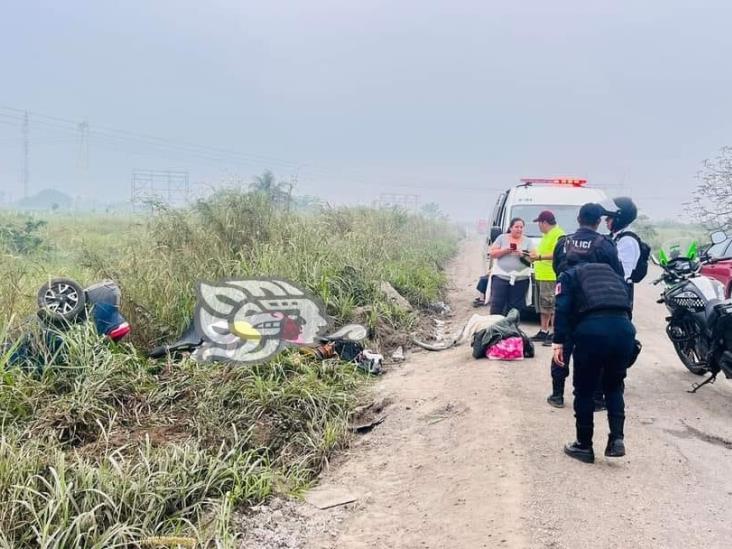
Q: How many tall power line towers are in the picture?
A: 2